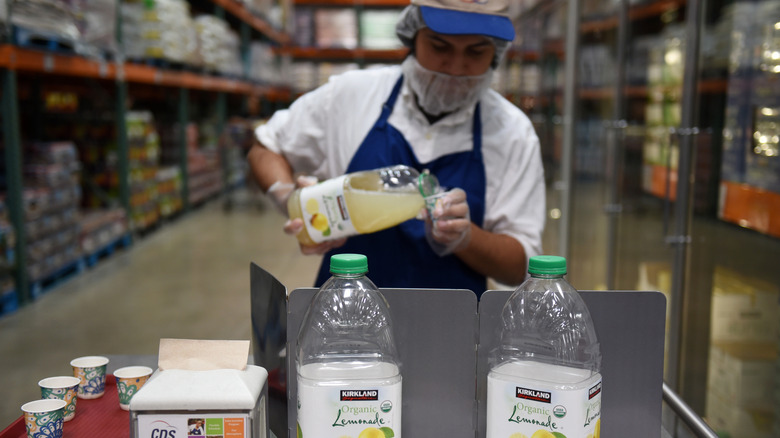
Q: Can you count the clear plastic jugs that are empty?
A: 2